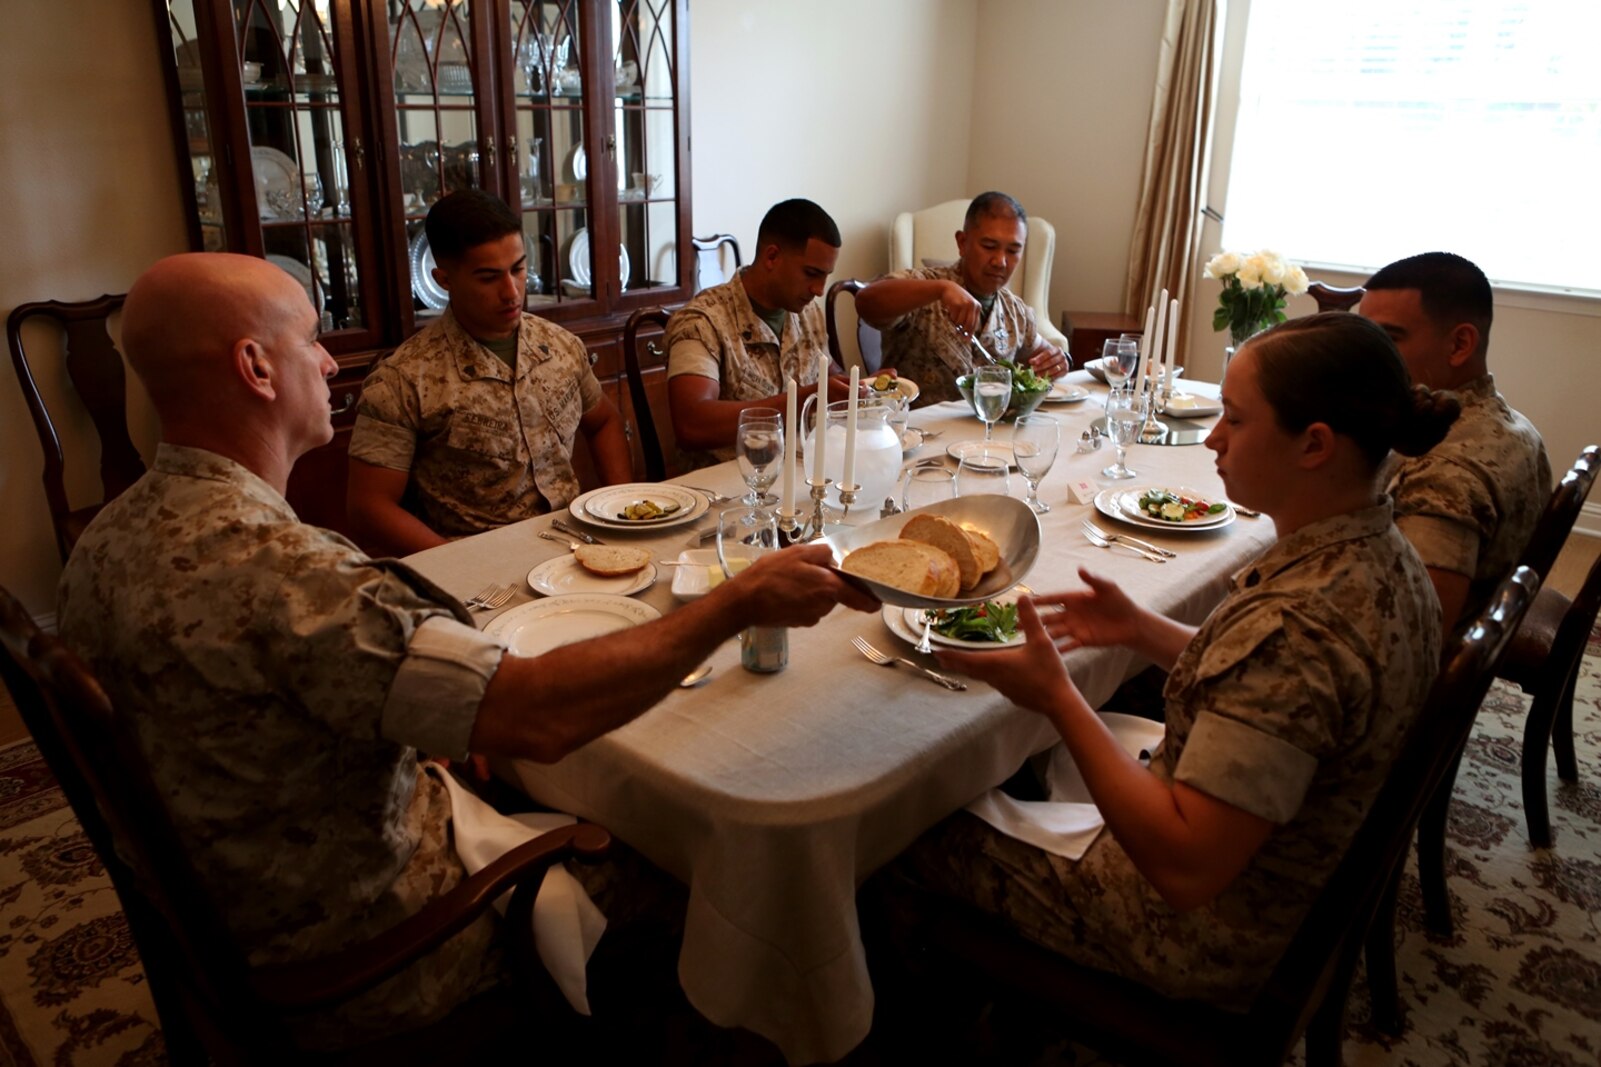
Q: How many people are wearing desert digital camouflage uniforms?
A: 6